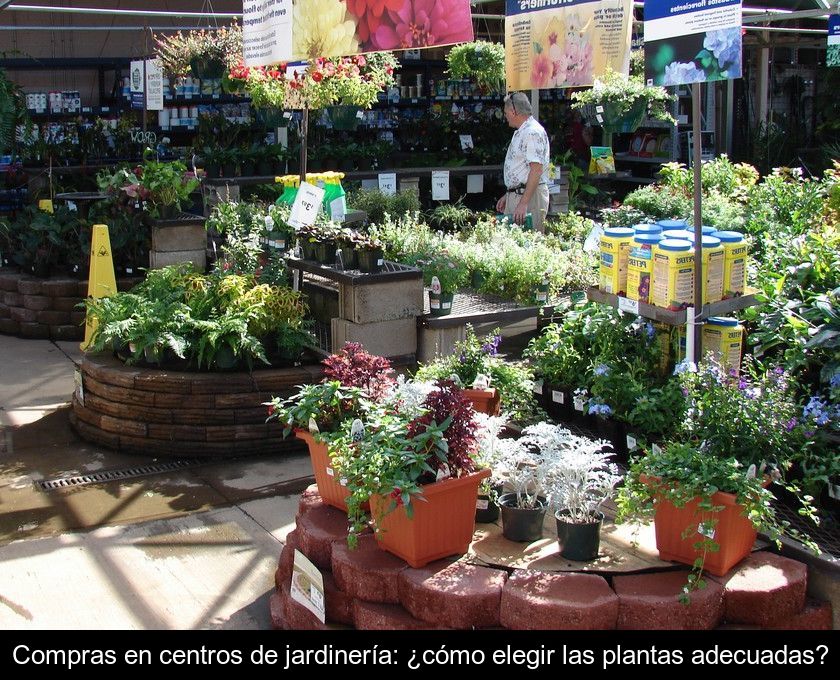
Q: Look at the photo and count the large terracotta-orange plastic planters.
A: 4